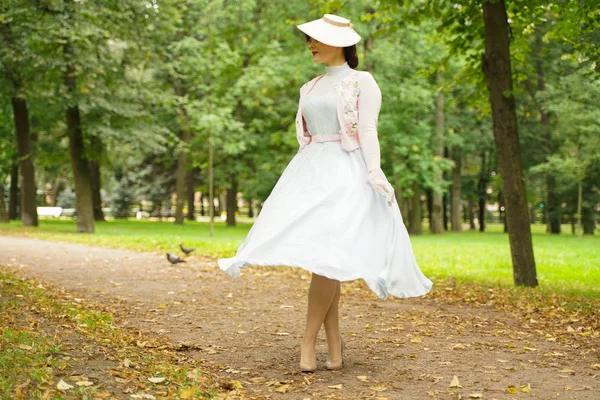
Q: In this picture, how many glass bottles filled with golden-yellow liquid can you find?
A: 0